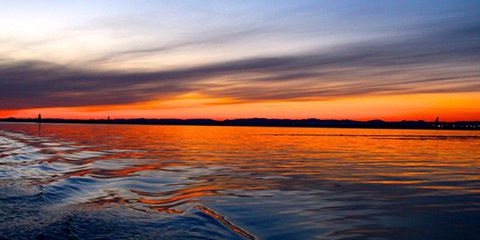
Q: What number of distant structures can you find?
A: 3